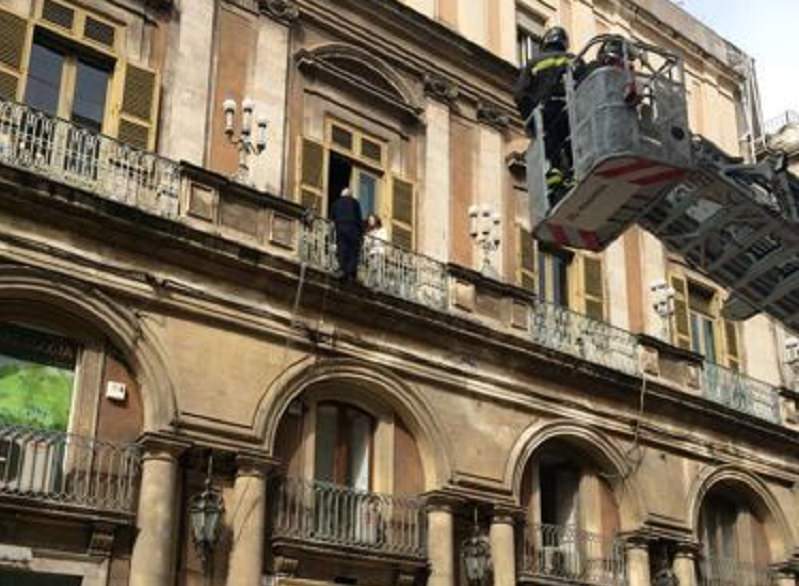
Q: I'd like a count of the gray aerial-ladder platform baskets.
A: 1